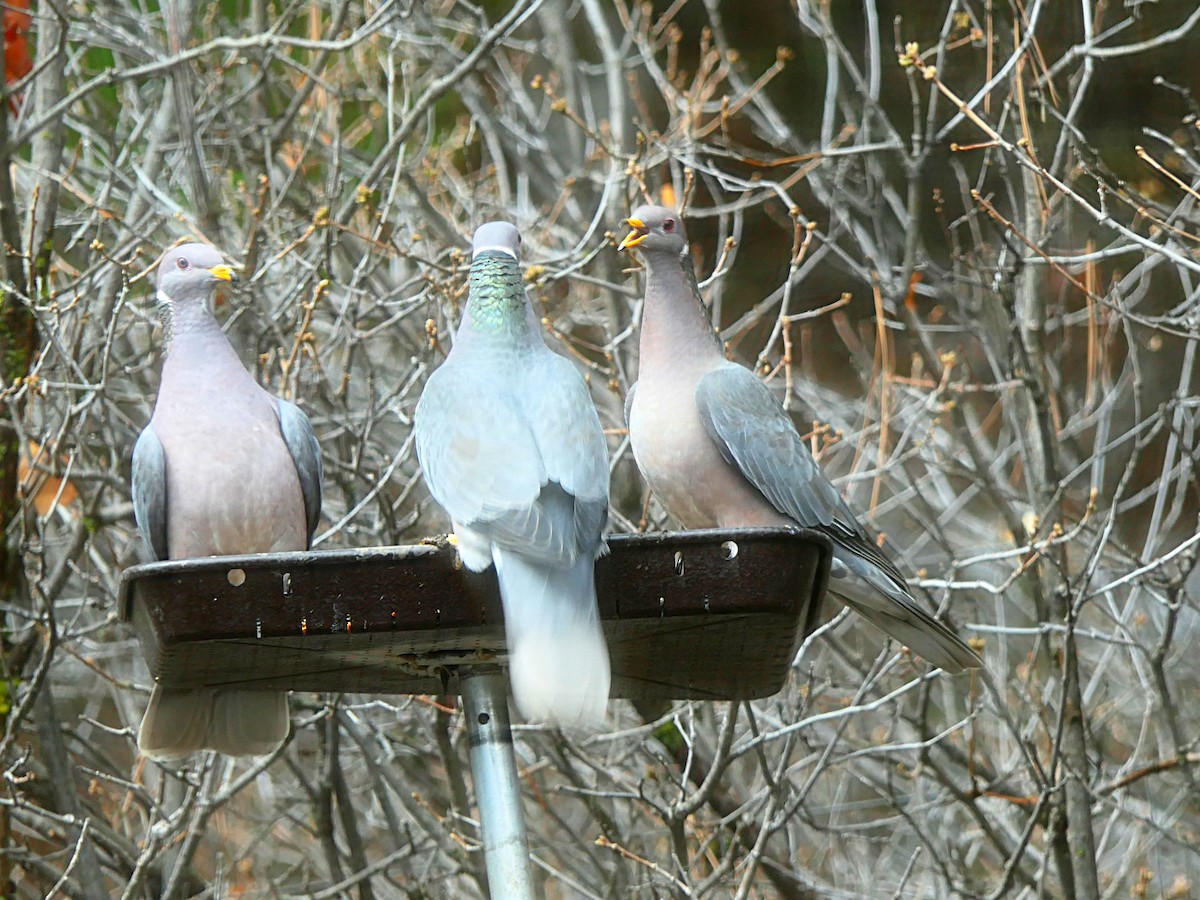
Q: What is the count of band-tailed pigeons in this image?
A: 3